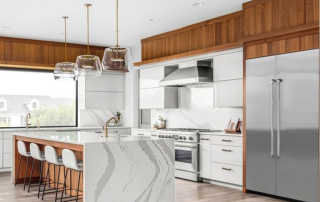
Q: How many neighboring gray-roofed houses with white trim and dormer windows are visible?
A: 1